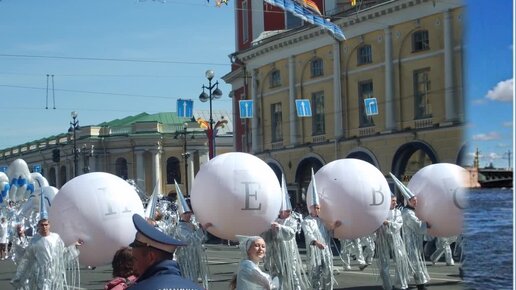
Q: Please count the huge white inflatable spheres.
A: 4